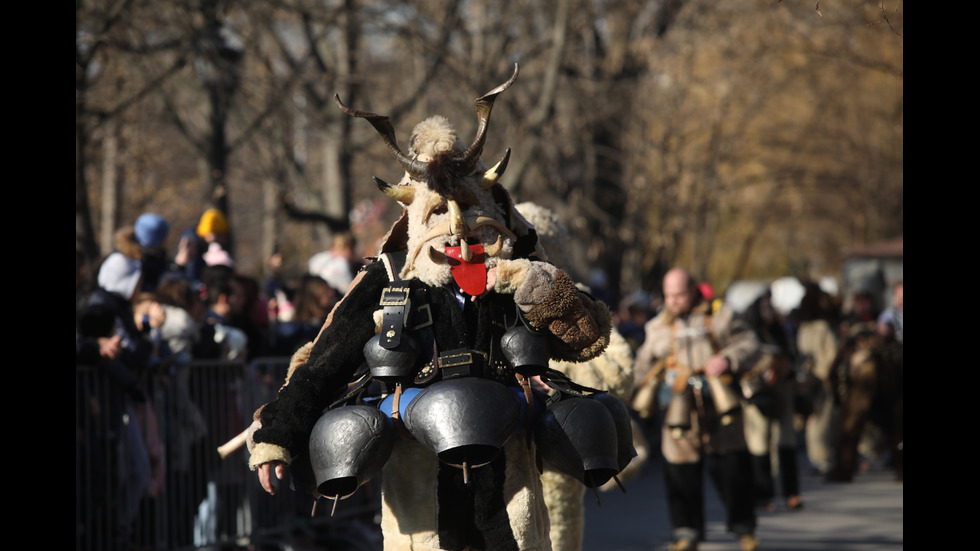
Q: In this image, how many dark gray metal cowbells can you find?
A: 6